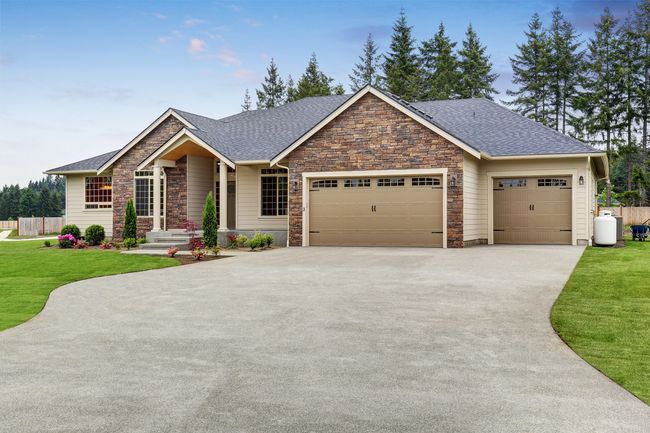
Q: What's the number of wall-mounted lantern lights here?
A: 3